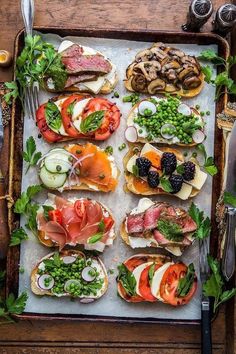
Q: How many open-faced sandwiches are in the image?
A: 10